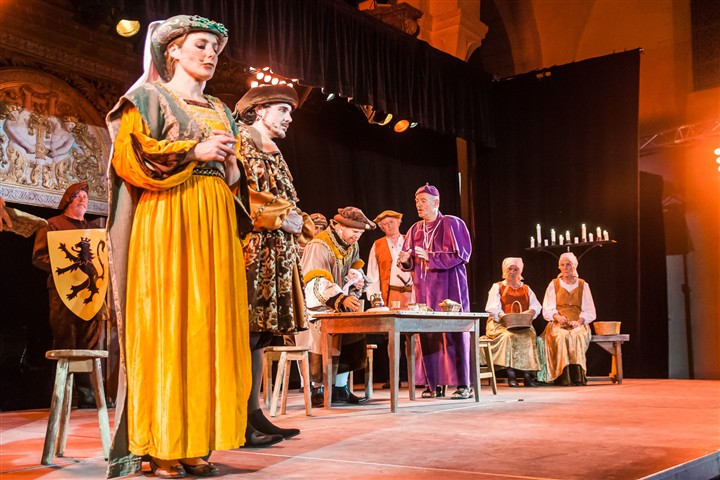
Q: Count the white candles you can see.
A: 11